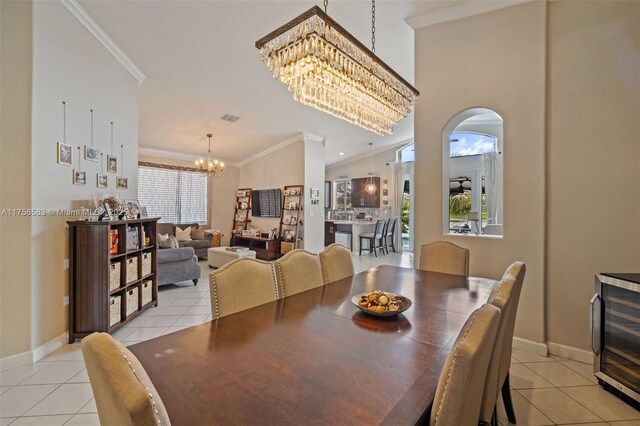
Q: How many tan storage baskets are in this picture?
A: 6